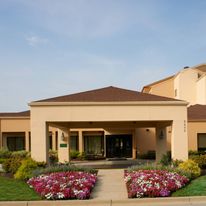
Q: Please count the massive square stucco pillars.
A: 4